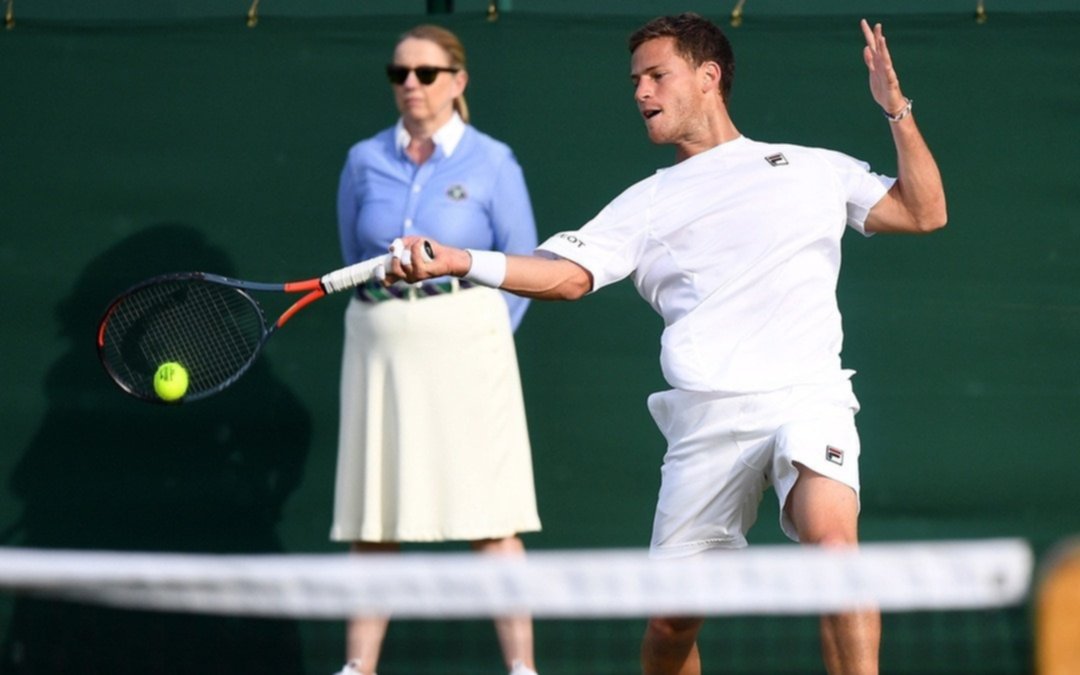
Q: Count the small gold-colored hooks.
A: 5